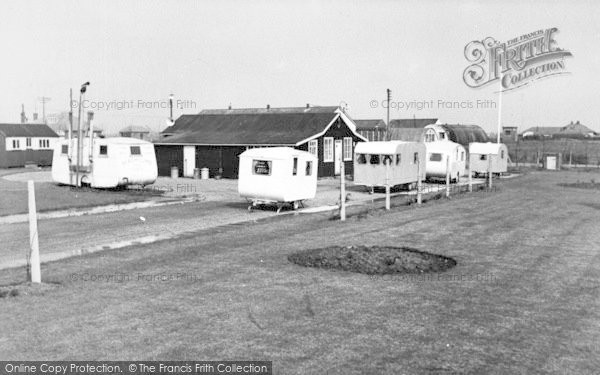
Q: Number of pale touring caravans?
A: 5